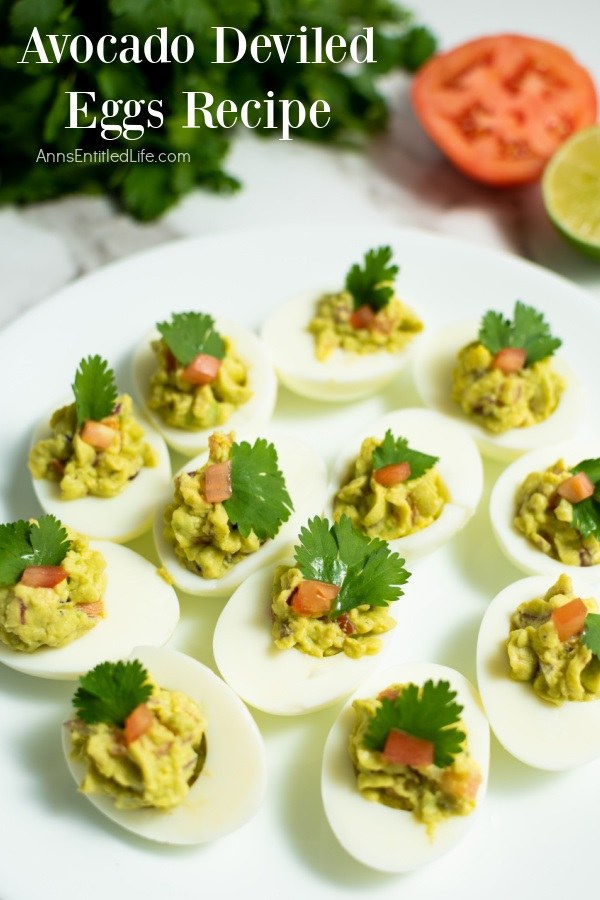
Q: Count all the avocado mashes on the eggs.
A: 12